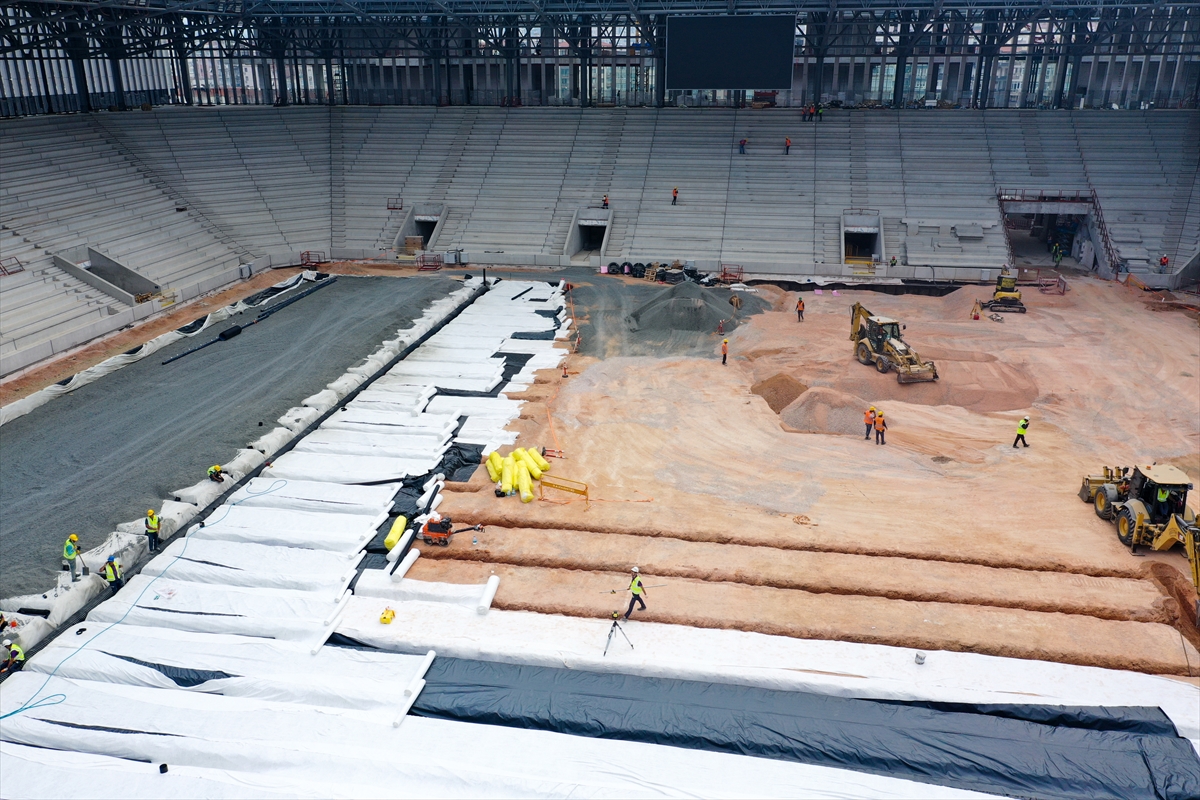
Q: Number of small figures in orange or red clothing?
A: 11